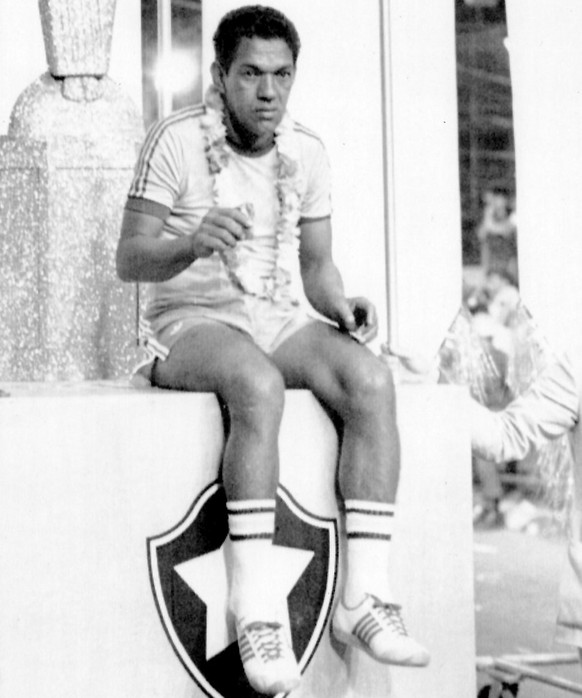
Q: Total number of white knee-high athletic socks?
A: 2